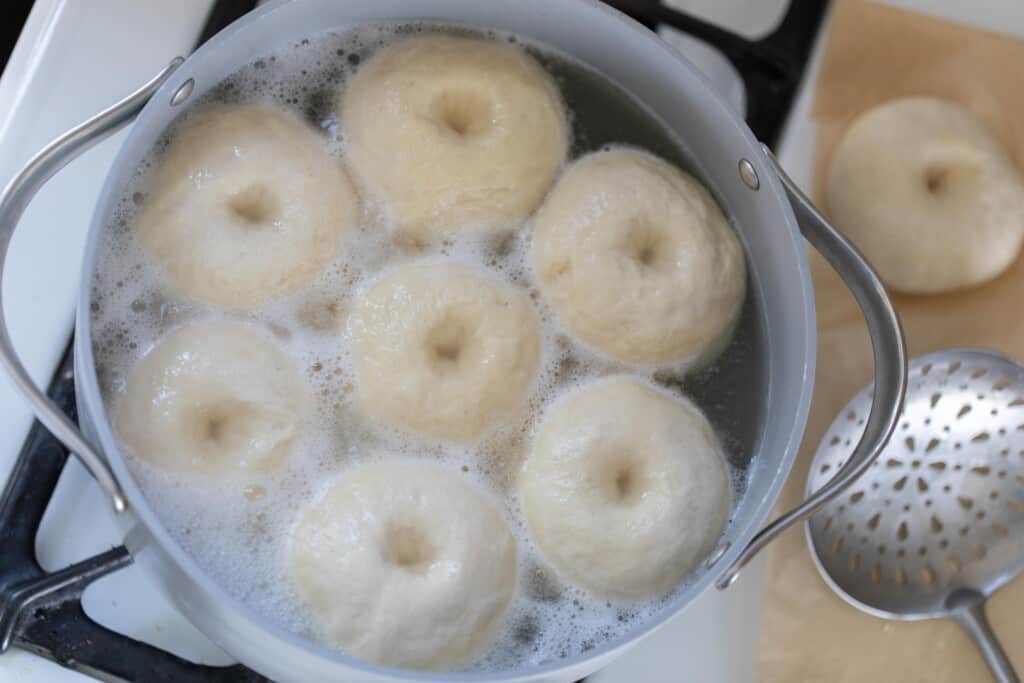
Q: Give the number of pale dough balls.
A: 8